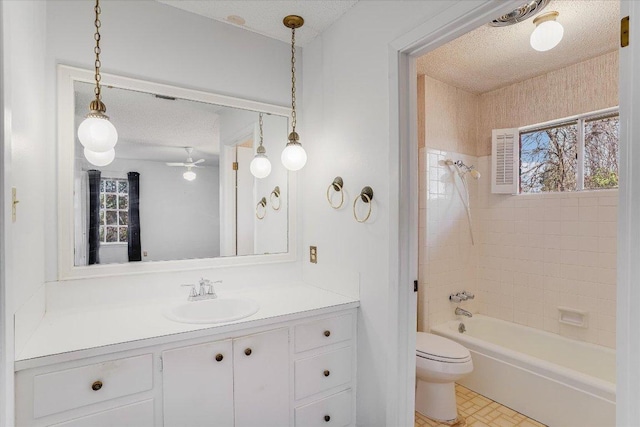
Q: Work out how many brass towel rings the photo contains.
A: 2